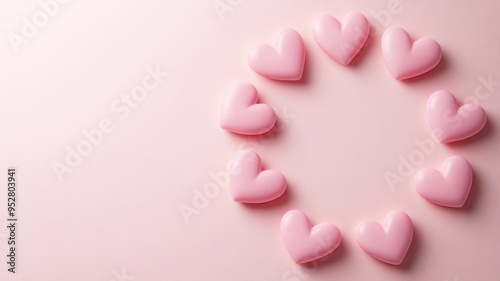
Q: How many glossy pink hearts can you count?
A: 9